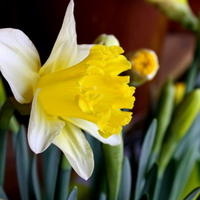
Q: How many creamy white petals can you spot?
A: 6